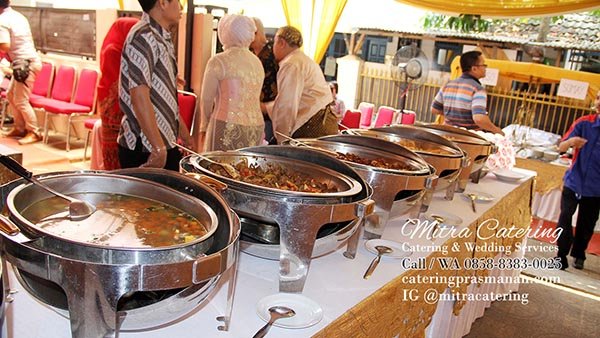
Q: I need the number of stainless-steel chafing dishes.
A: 5